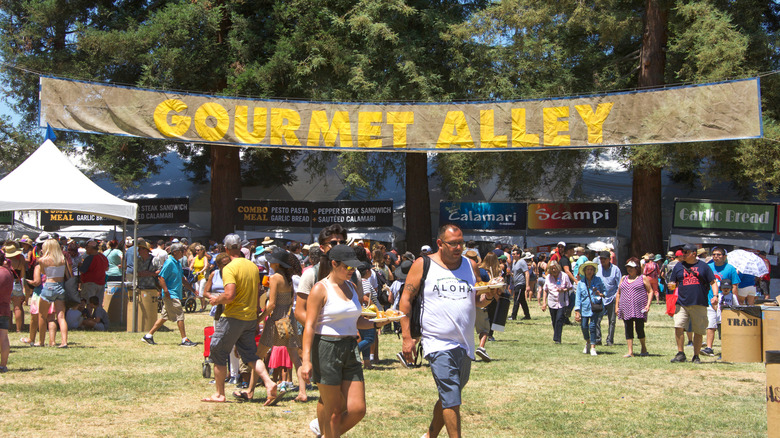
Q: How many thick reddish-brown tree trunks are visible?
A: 3